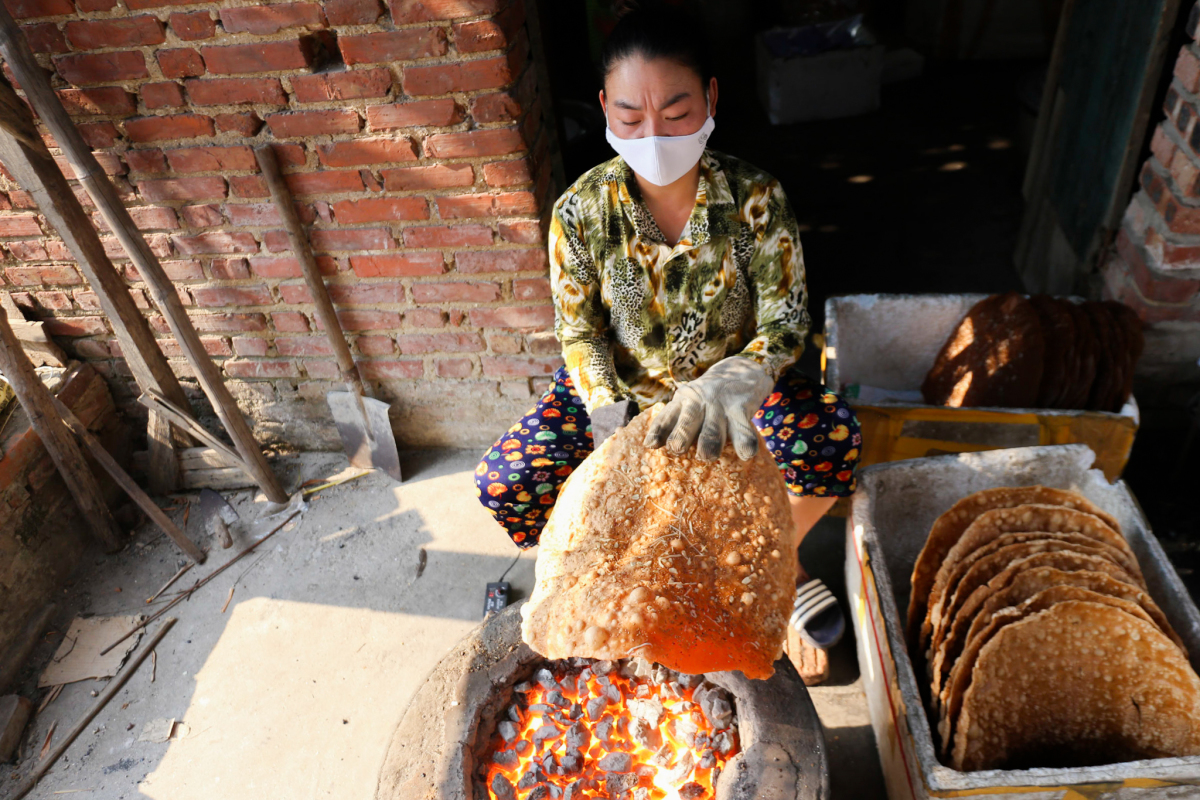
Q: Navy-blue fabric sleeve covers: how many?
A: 0